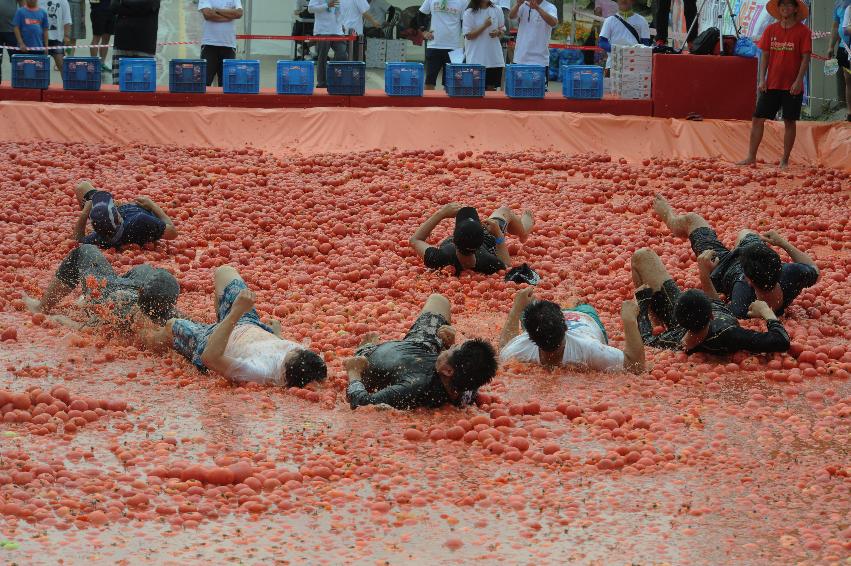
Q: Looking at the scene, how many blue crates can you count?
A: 11